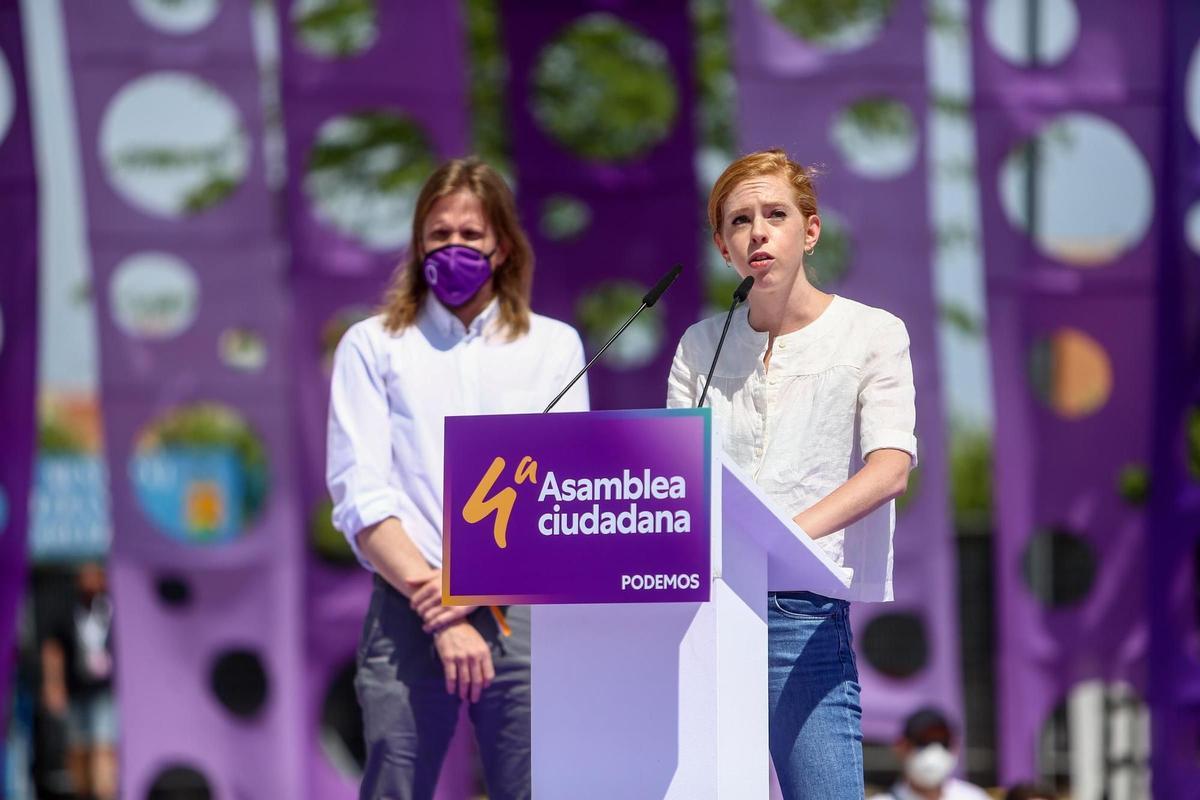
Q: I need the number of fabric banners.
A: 7